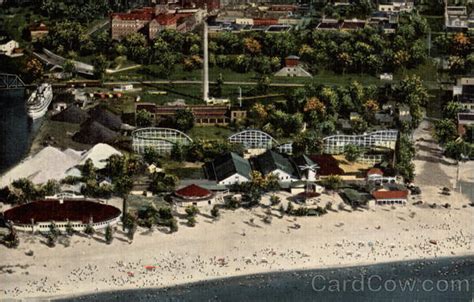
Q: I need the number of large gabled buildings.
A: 2